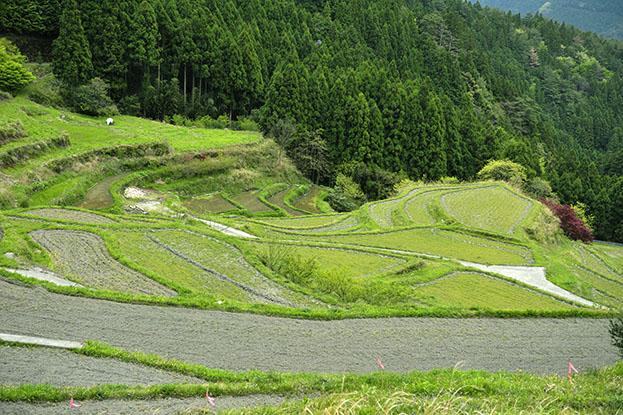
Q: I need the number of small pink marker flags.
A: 4